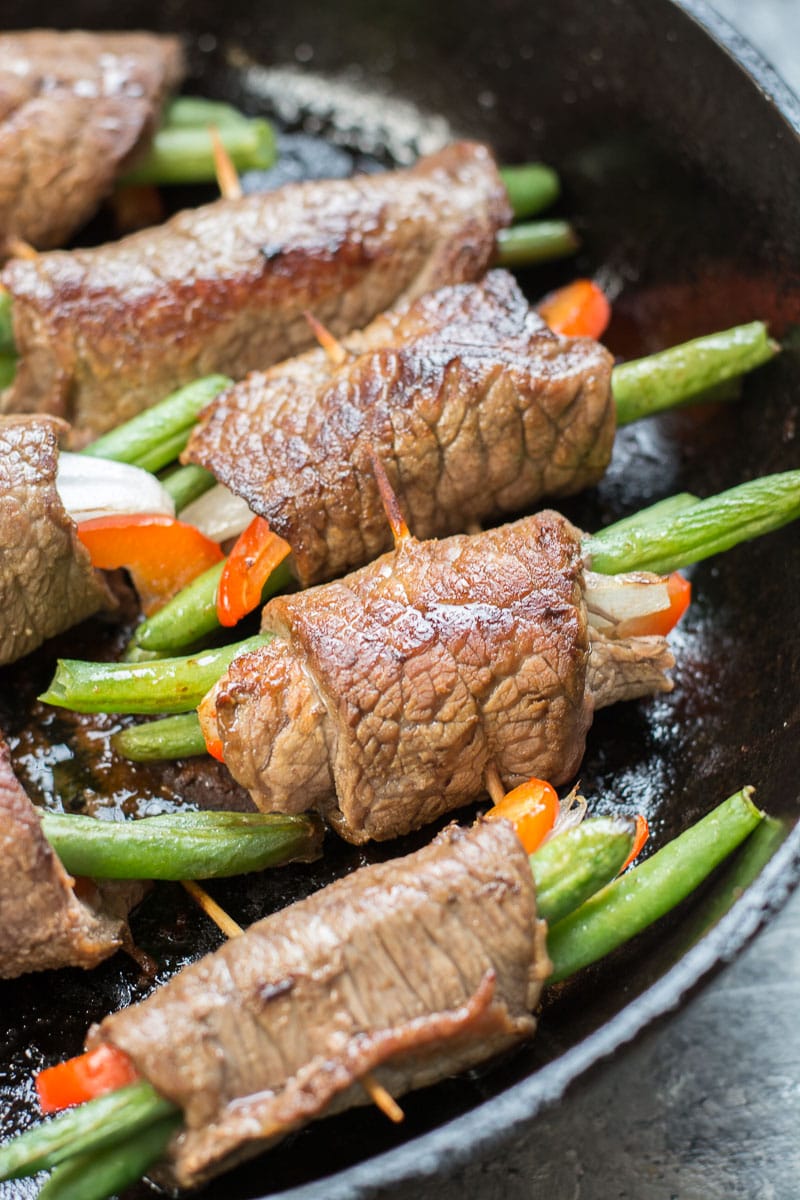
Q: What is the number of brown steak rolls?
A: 7